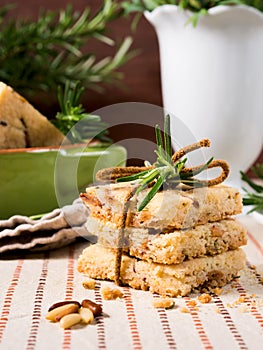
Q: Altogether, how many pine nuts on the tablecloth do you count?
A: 5